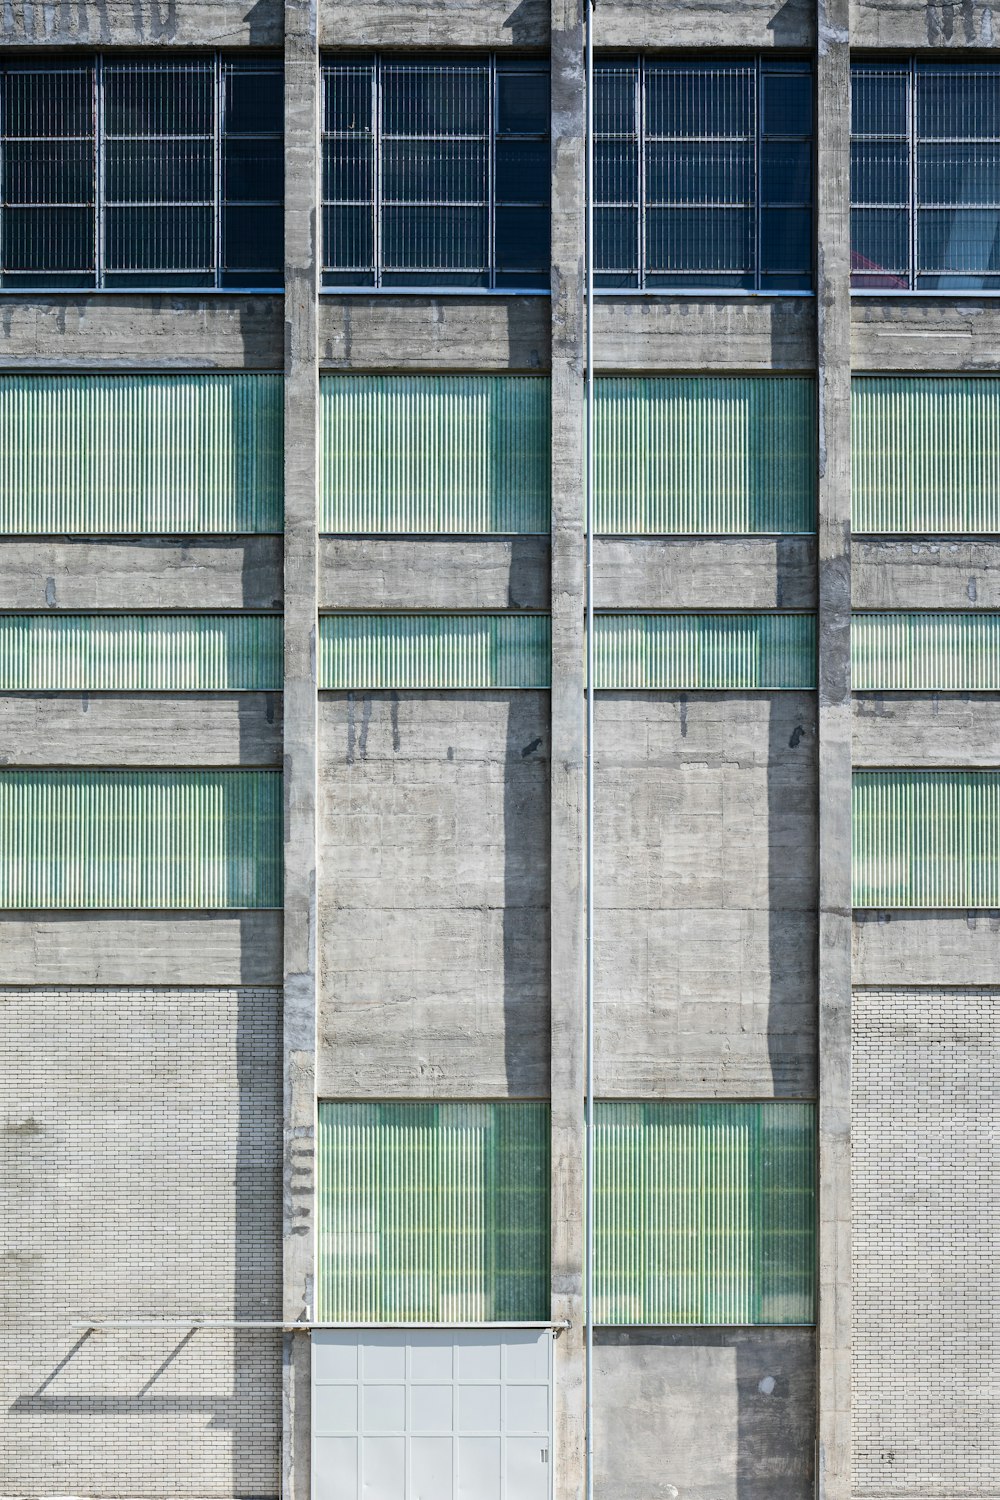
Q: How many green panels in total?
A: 12